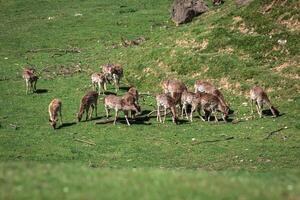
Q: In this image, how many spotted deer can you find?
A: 13